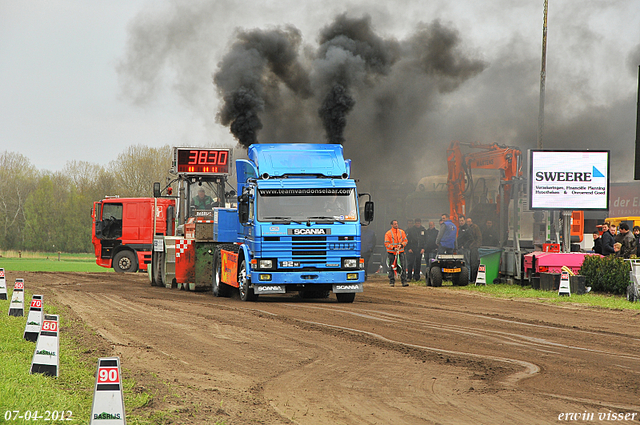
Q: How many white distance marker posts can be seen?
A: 7